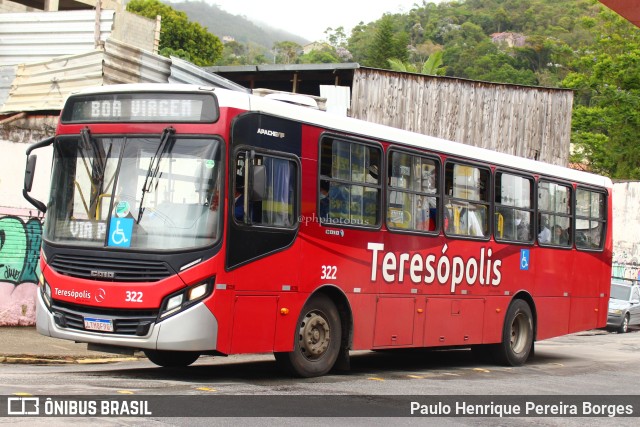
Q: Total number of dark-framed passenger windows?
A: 6